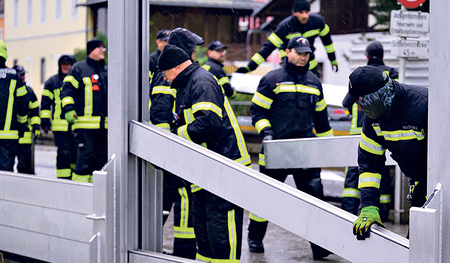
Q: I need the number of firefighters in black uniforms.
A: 12